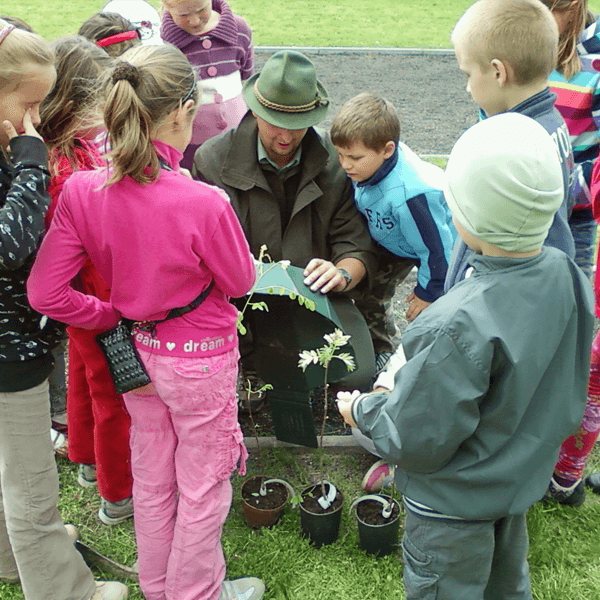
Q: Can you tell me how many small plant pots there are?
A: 3